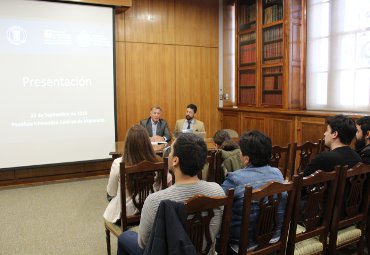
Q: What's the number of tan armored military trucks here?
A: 0